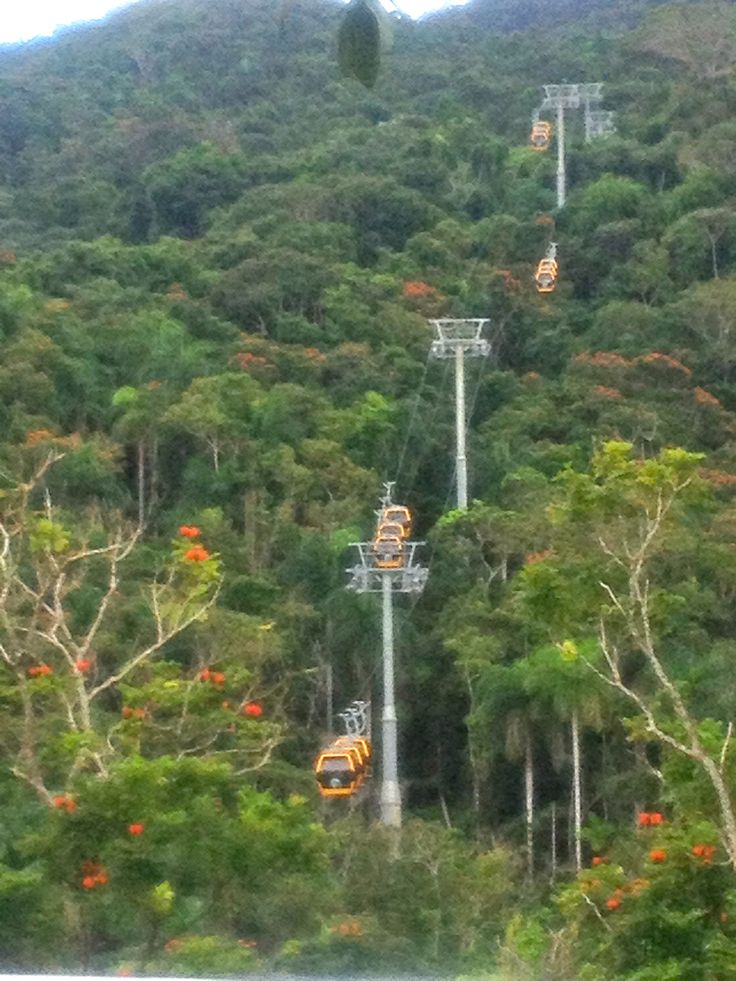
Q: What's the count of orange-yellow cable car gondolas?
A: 12